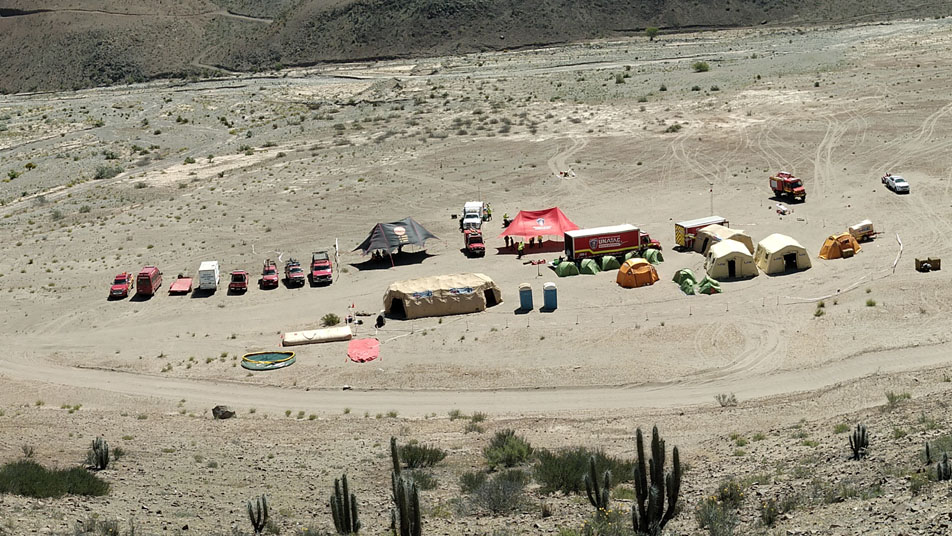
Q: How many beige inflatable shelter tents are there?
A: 4